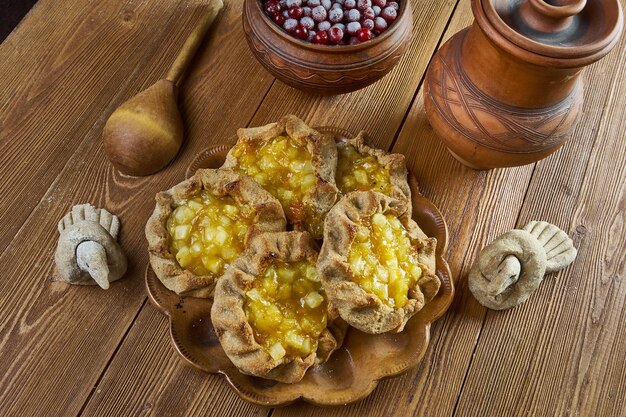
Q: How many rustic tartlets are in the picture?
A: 5